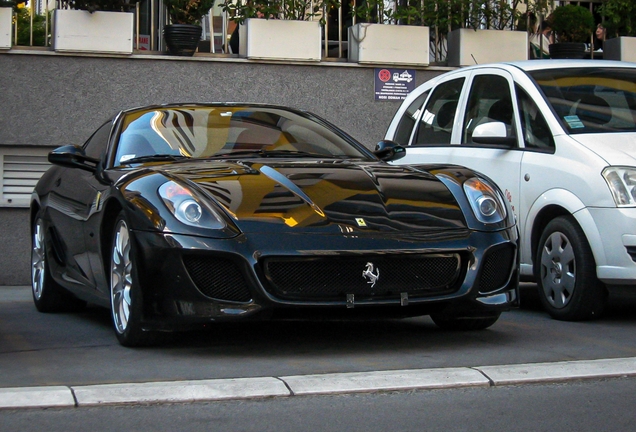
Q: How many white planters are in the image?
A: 6